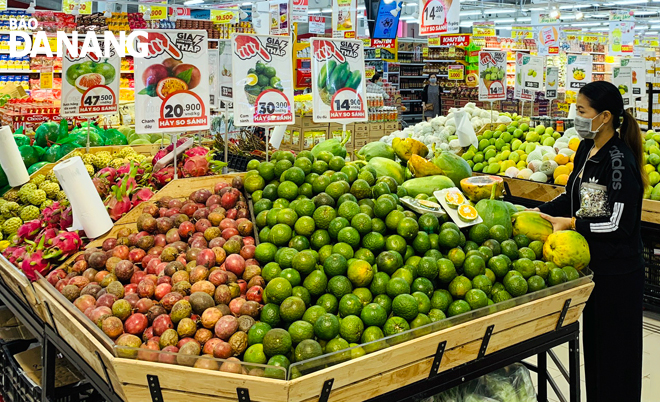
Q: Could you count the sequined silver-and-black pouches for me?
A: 1